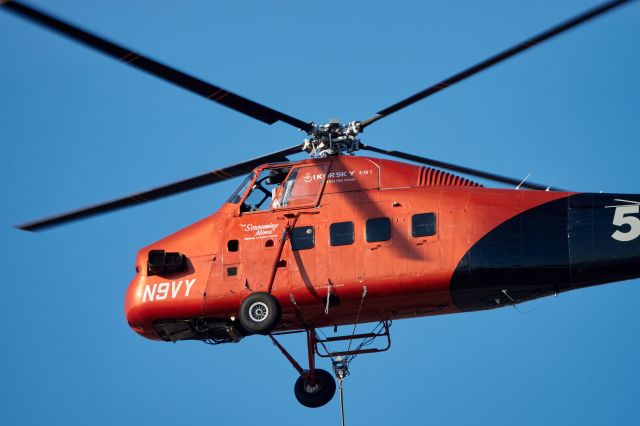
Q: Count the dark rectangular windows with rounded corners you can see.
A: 4